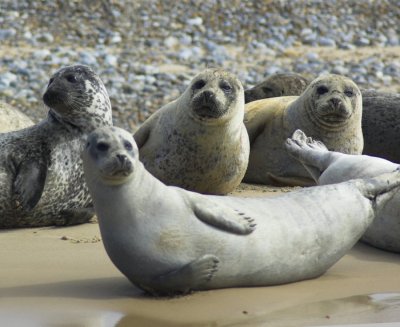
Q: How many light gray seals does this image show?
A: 2